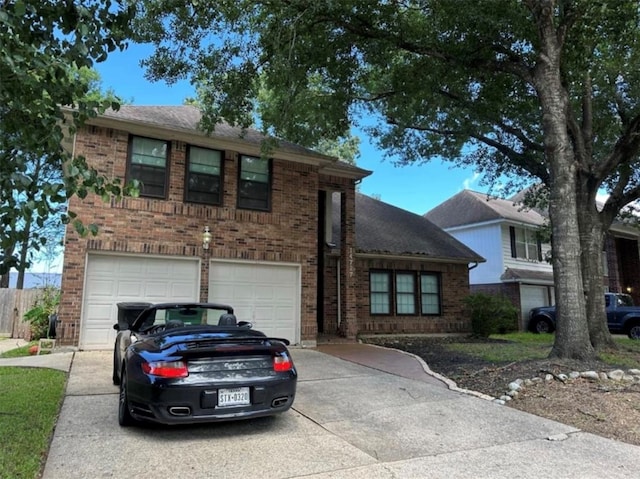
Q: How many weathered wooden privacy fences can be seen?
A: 1